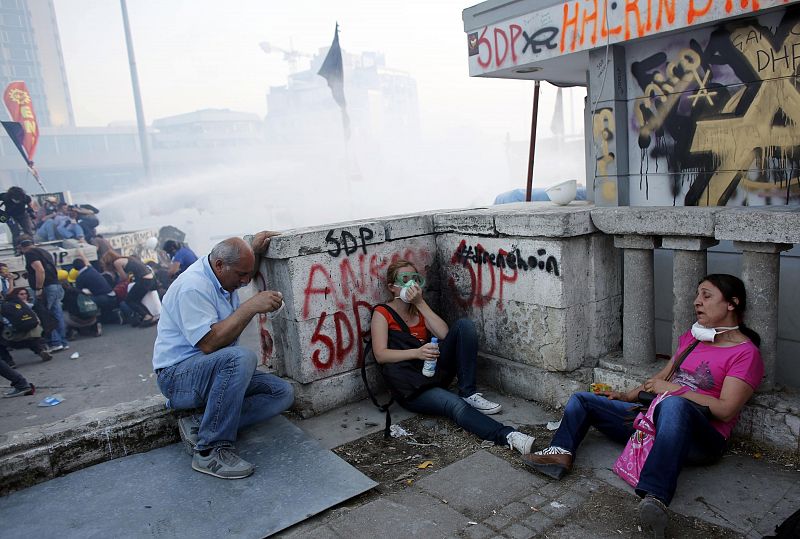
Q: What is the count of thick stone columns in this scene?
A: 3